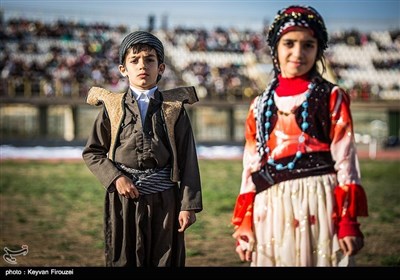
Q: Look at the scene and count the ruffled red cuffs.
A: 2